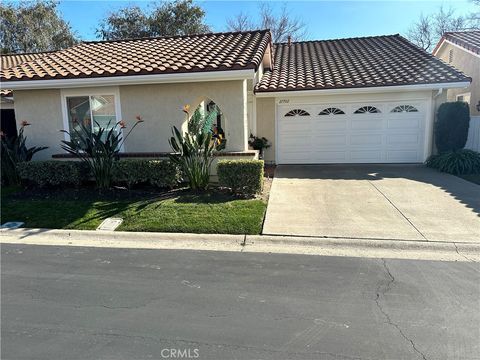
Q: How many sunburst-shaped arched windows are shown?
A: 4